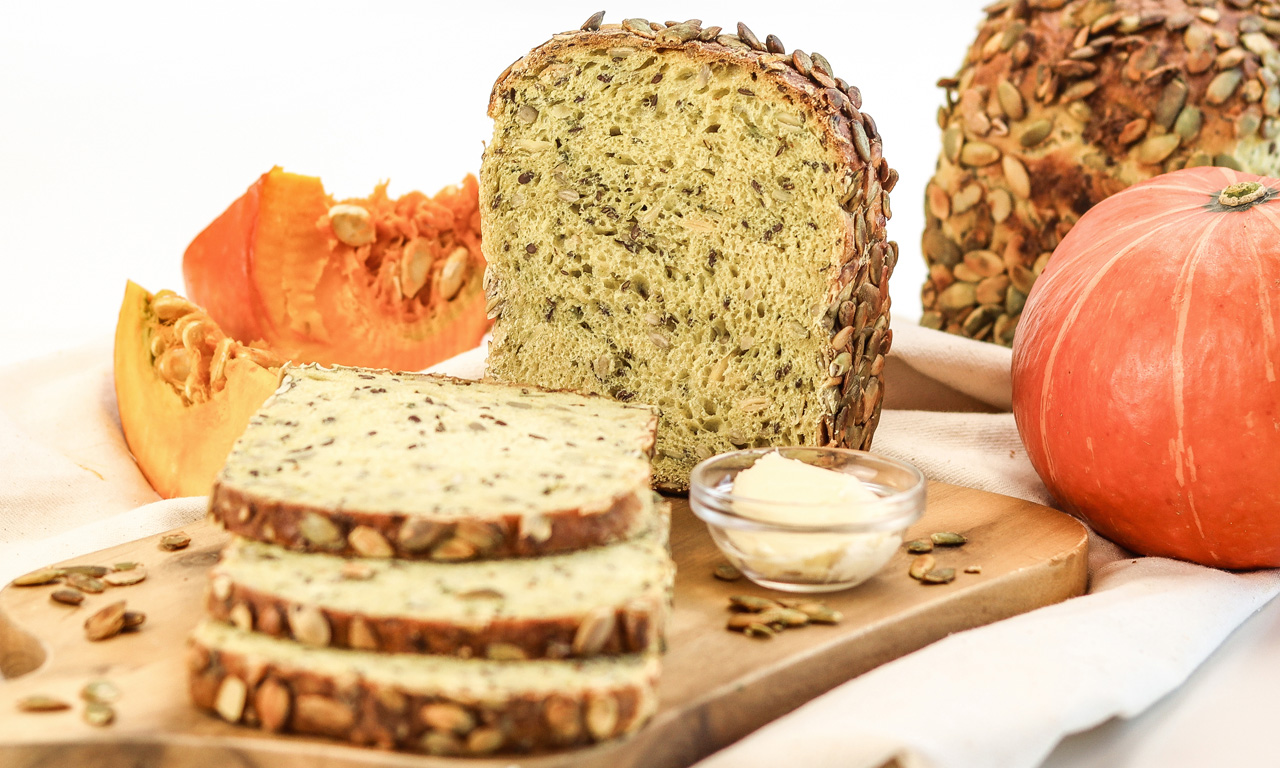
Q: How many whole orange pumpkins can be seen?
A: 1